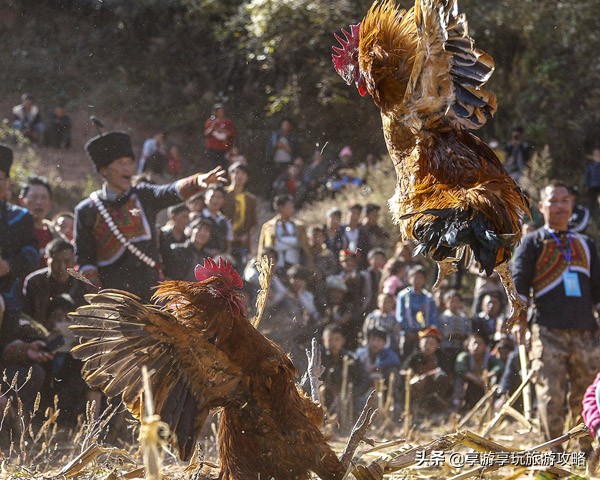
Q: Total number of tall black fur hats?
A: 2